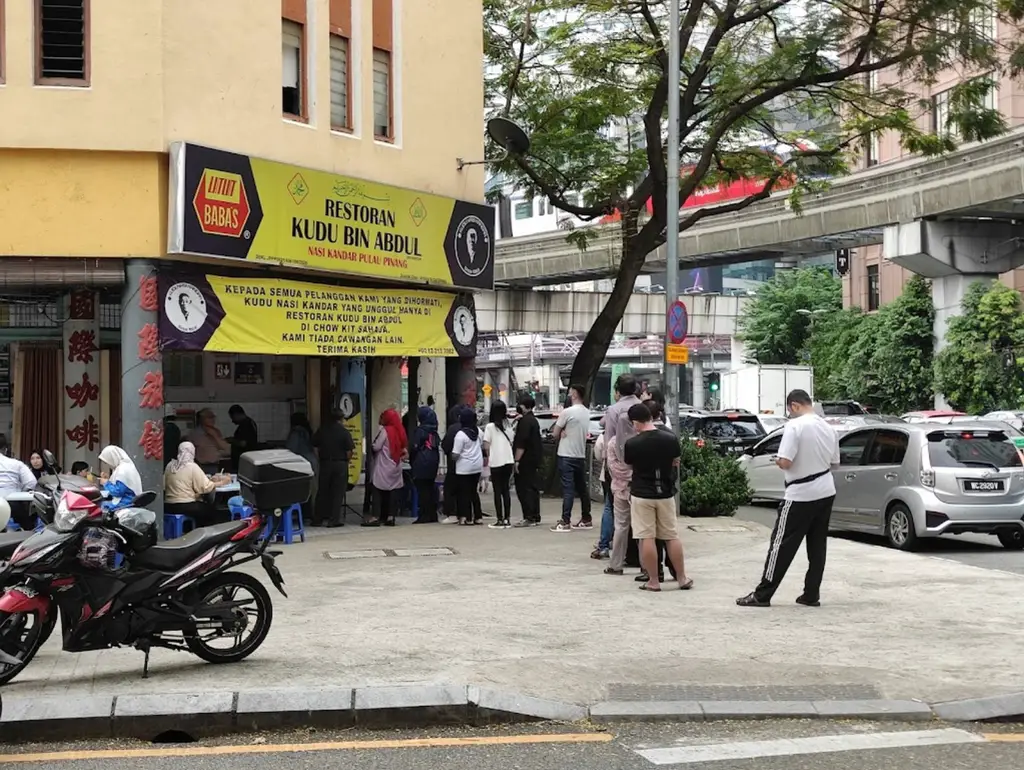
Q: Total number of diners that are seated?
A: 5